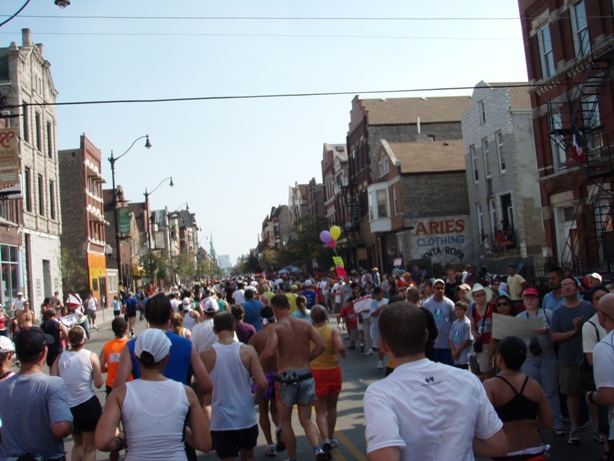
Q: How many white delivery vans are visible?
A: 0